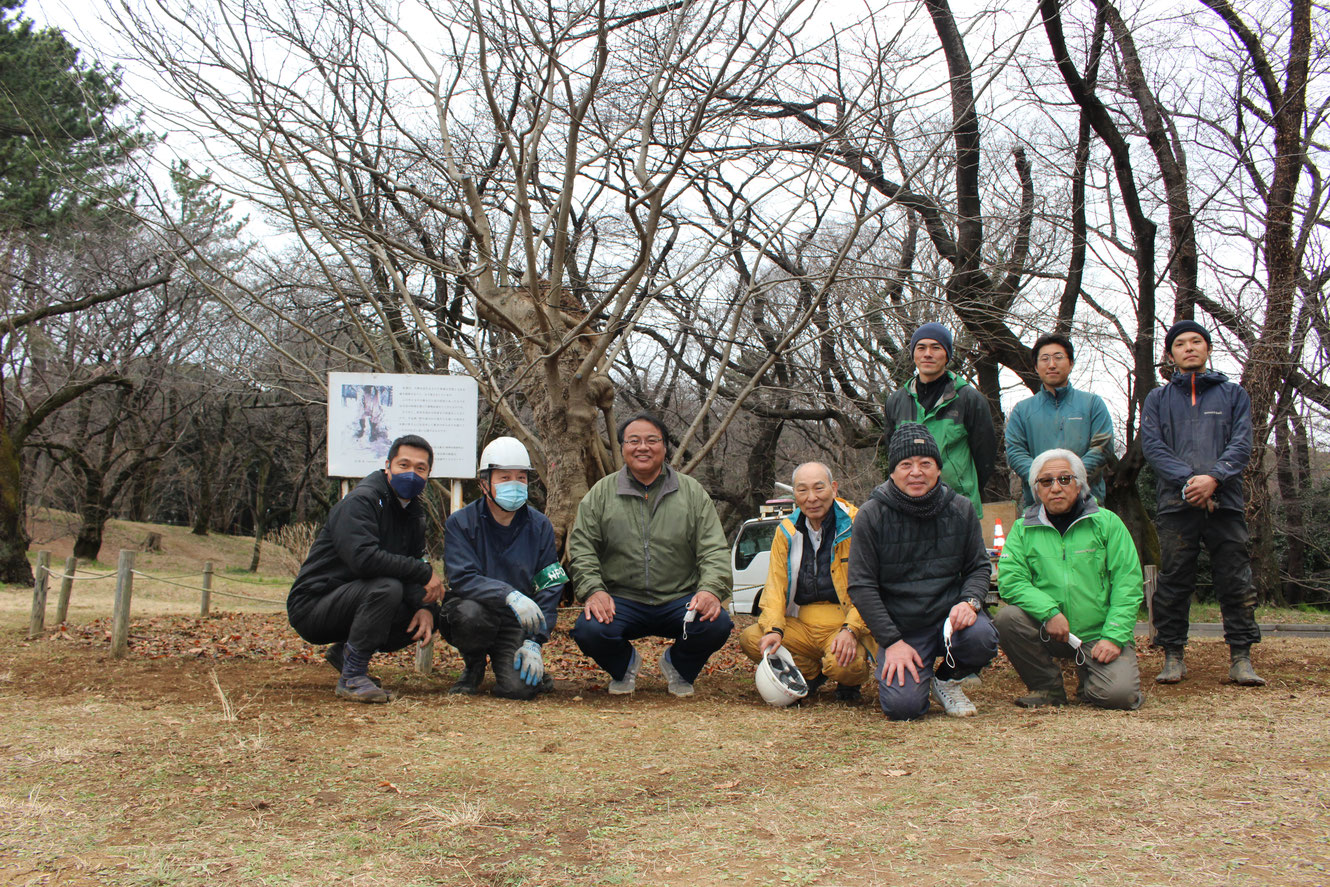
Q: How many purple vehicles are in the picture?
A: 0